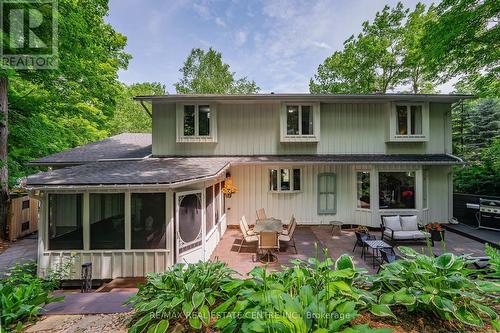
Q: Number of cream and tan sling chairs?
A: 6